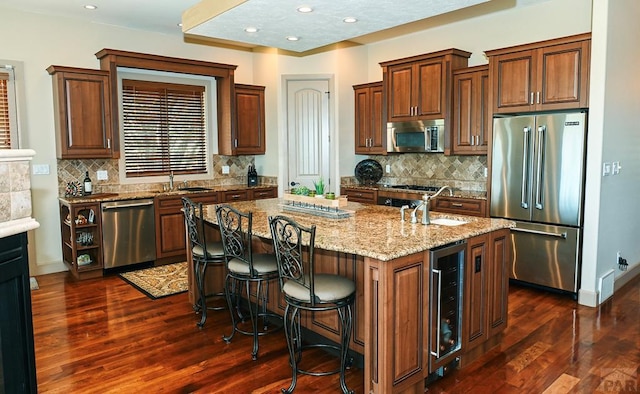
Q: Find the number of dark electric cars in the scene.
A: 0